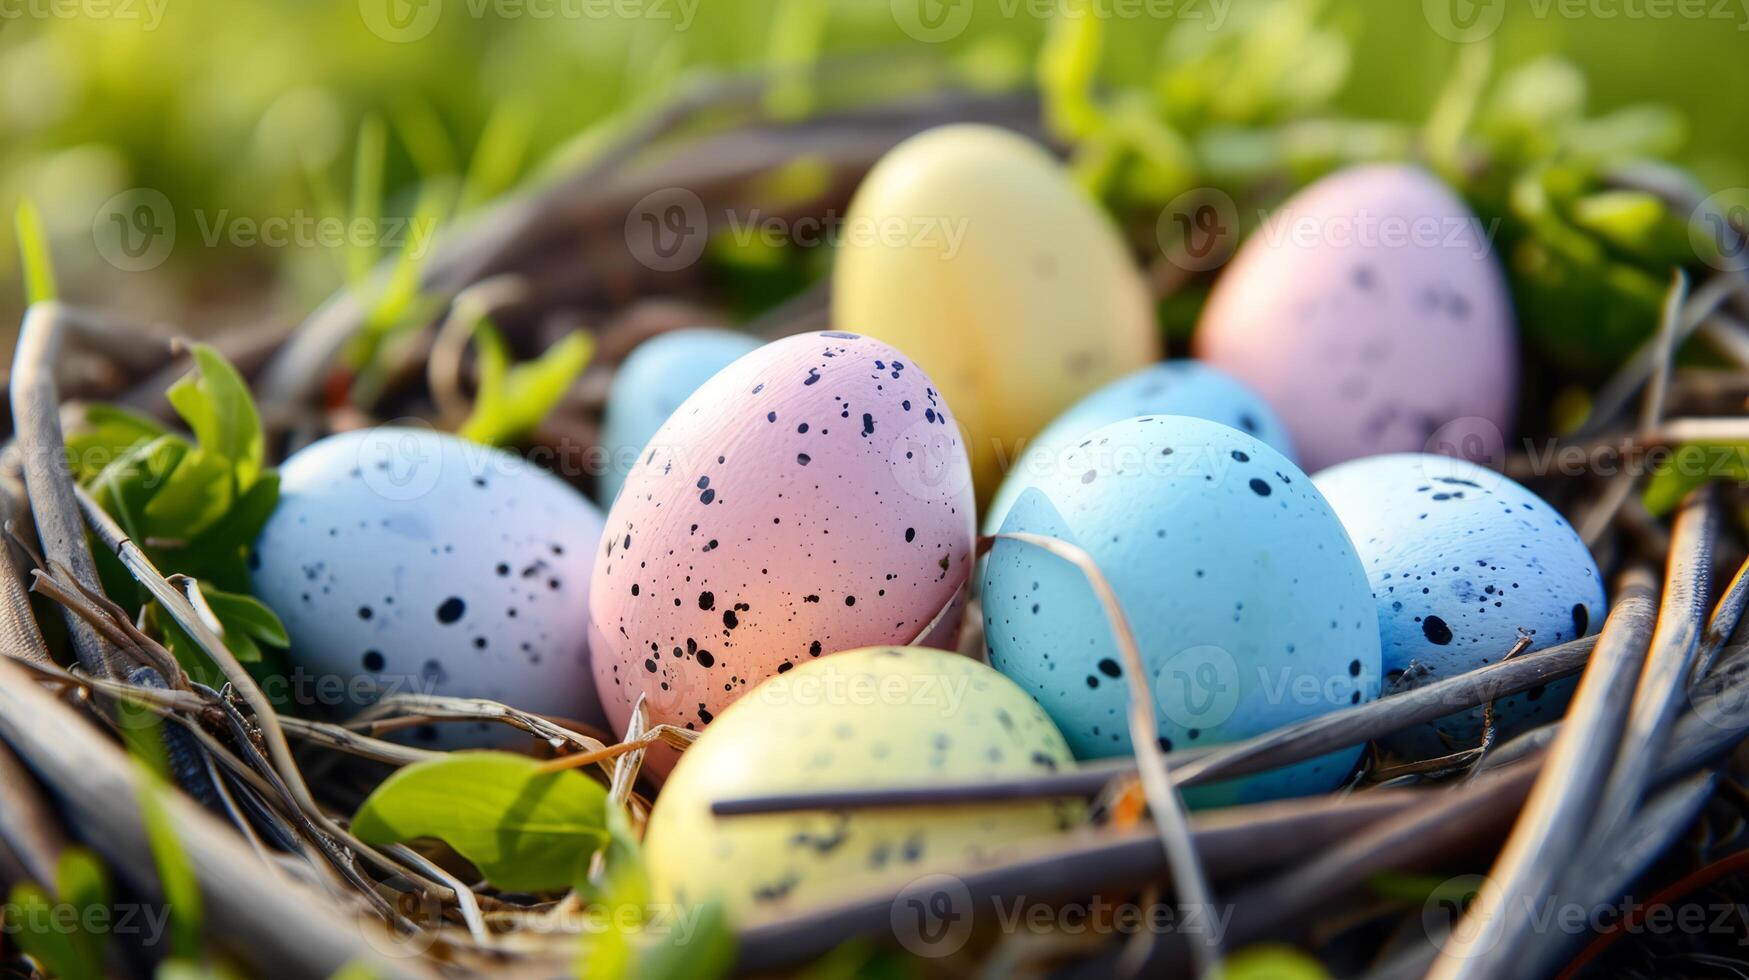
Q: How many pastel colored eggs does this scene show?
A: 9